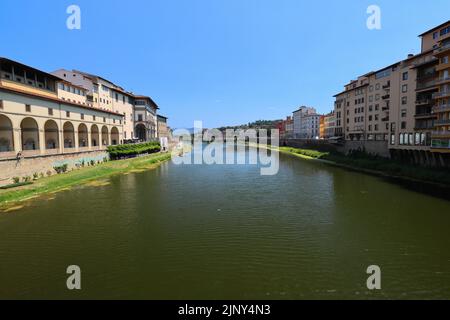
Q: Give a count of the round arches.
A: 9